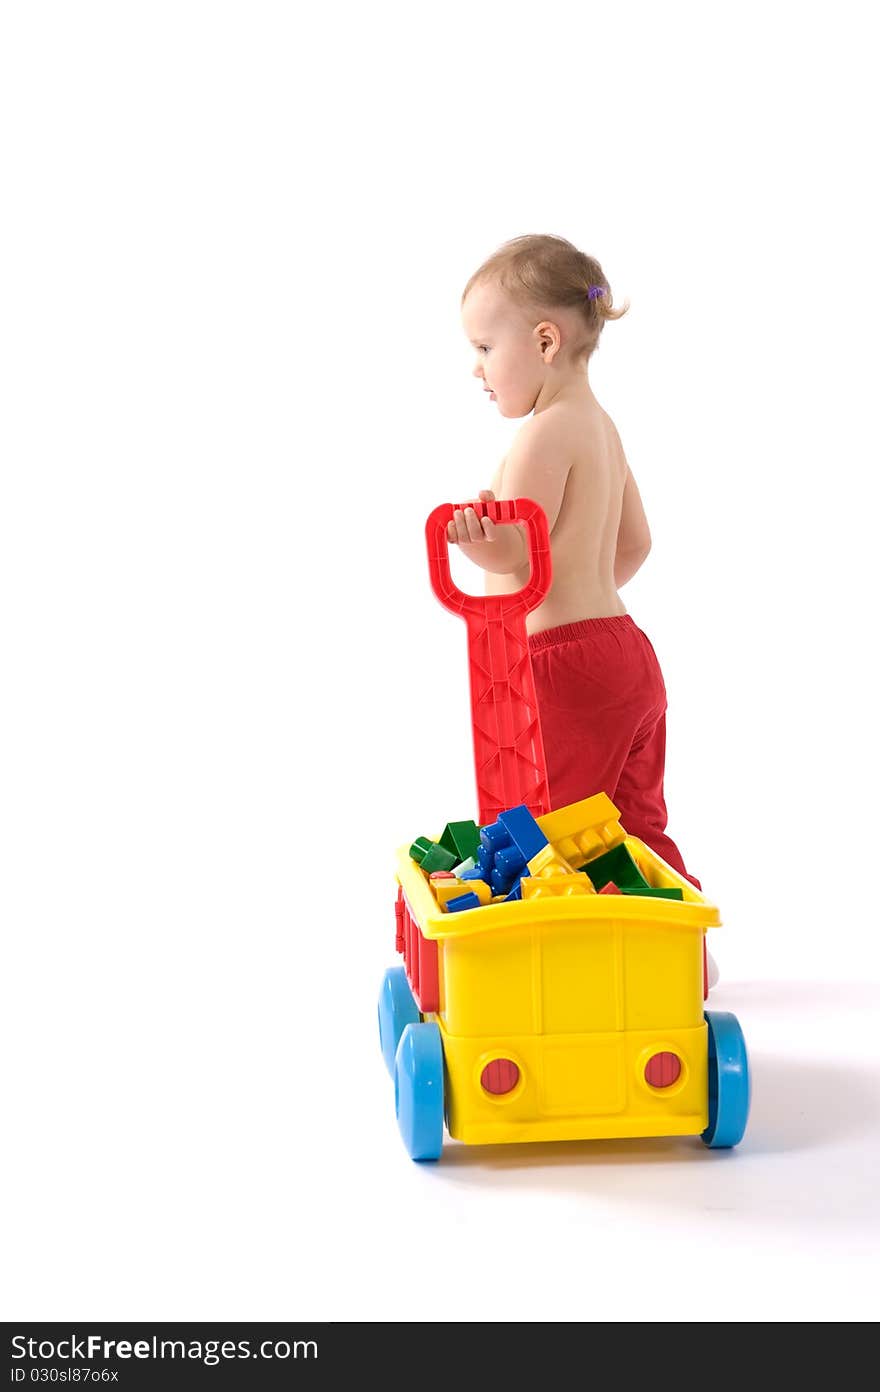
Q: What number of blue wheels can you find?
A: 3